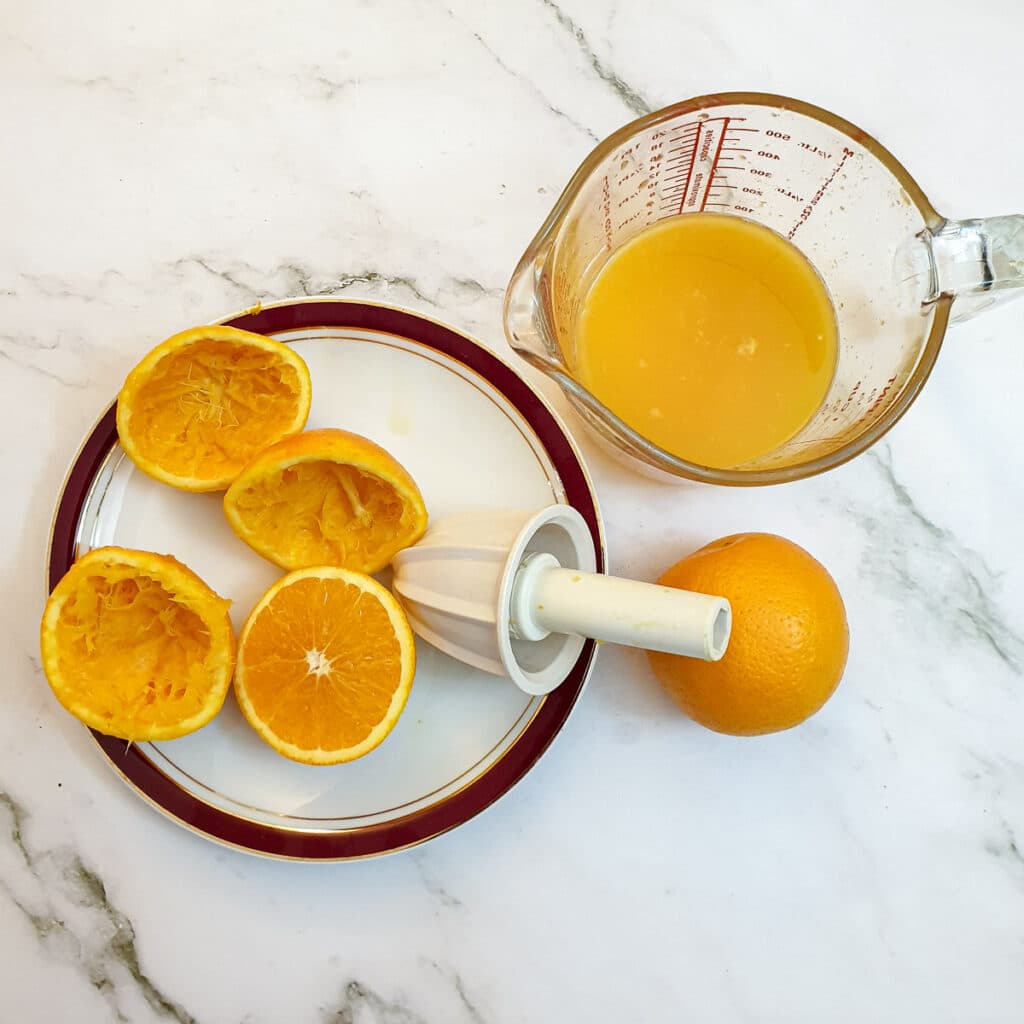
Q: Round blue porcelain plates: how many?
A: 0